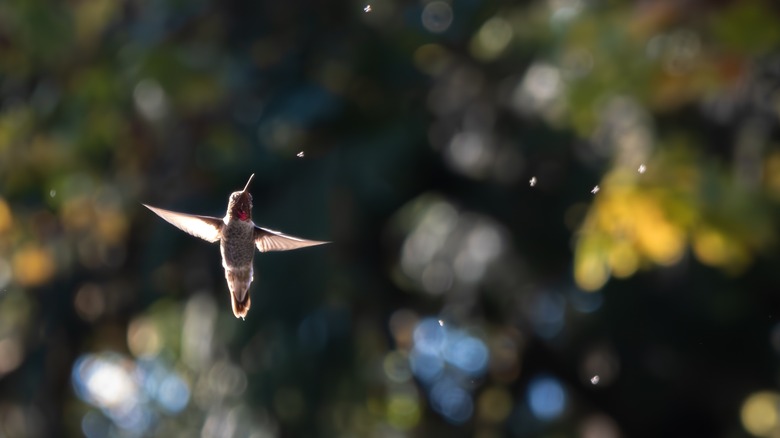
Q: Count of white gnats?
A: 7